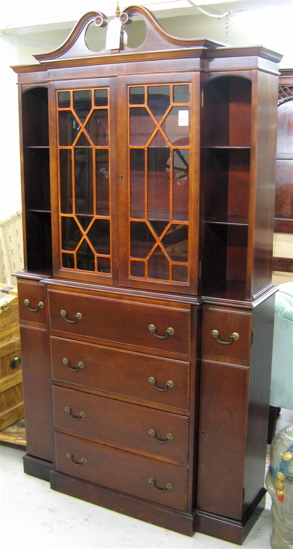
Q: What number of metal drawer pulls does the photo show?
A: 10